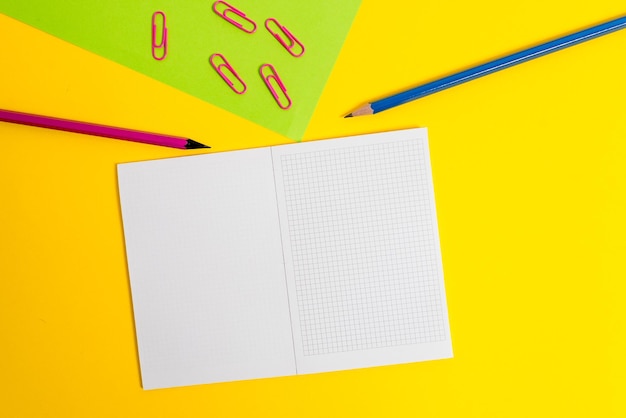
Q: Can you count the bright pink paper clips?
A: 5